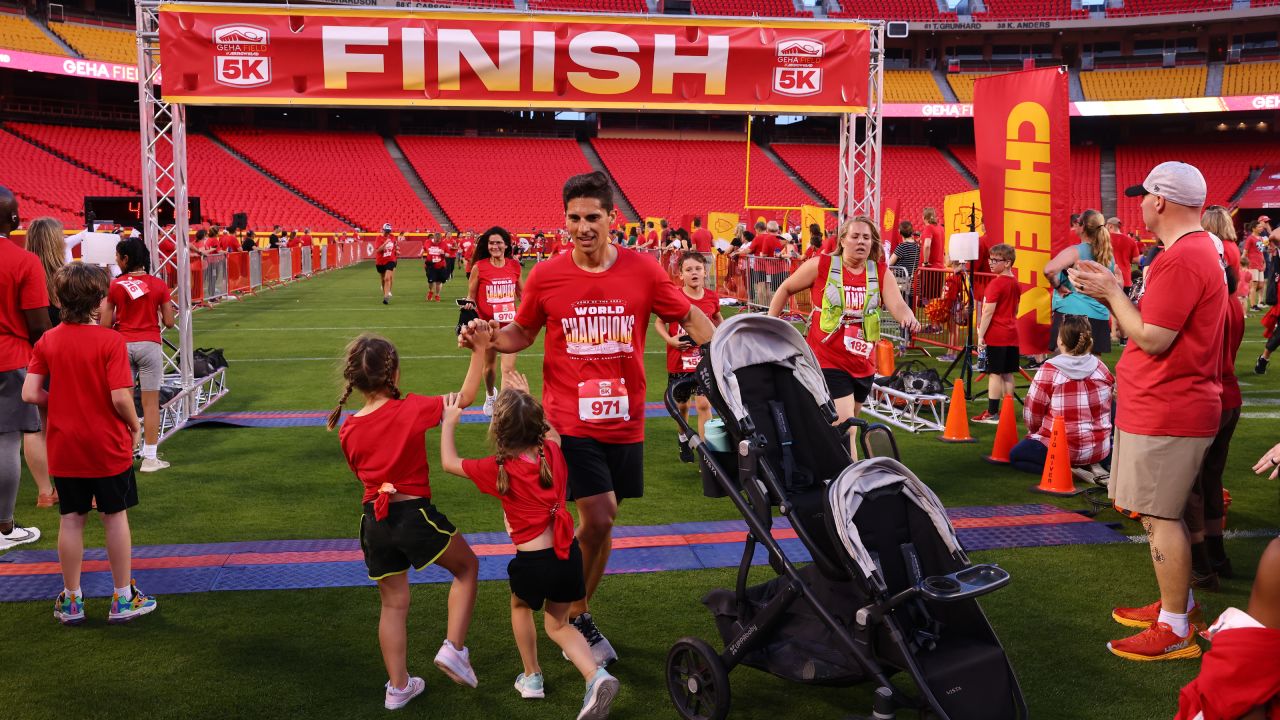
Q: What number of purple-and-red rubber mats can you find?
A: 2